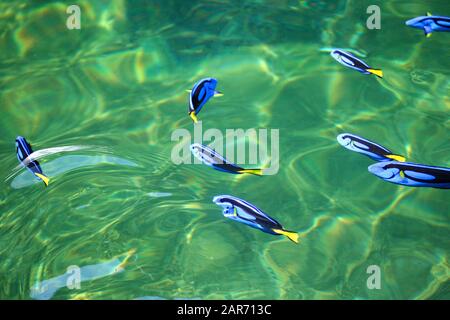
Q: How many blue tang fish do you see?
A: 8